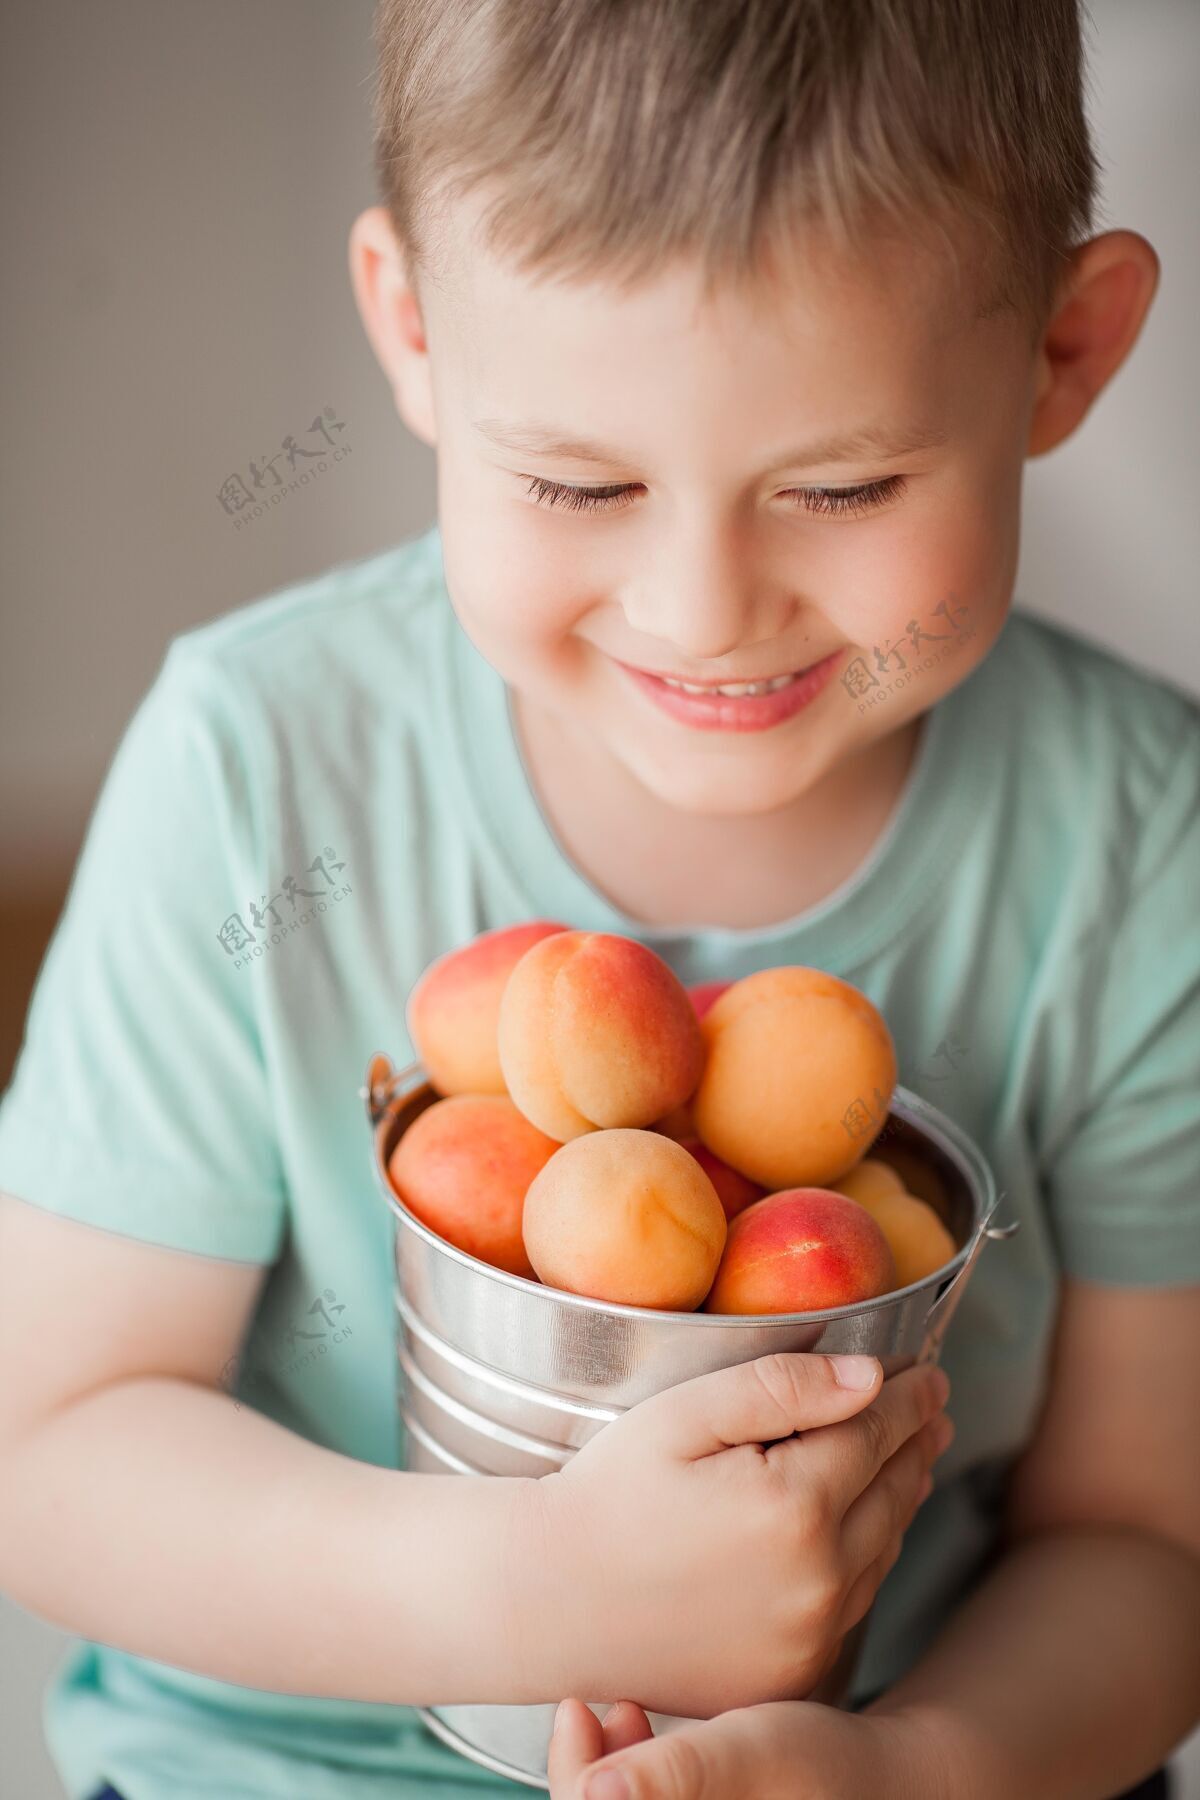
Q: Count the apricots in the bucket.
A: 9